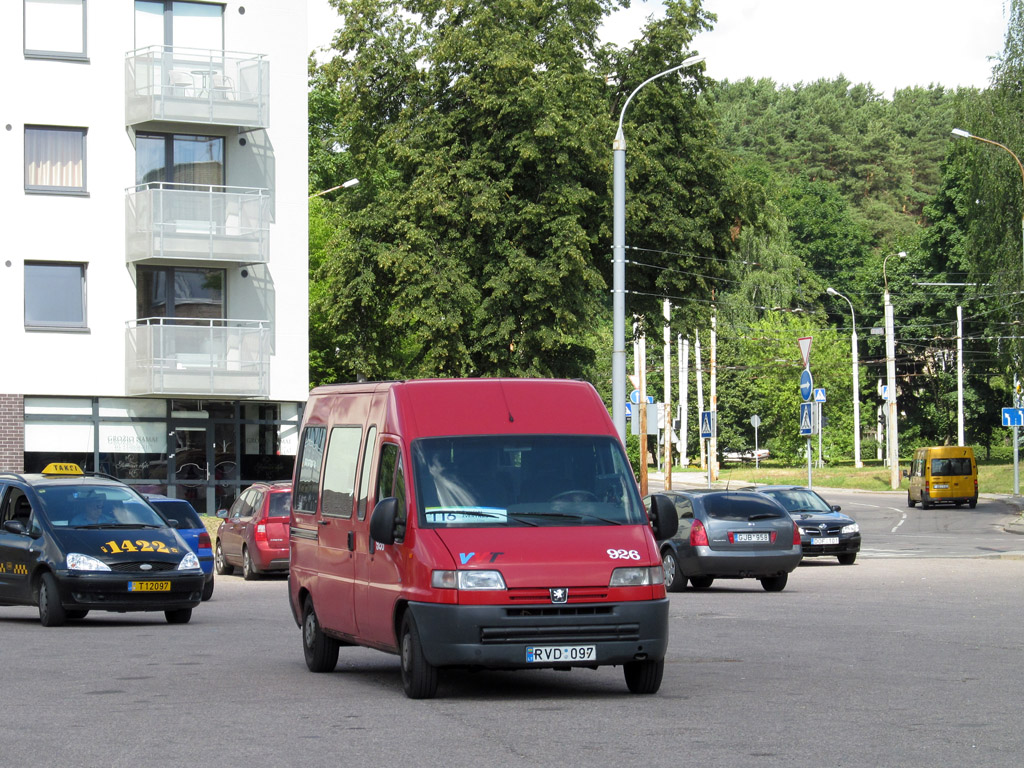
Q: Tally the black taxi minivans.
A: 1